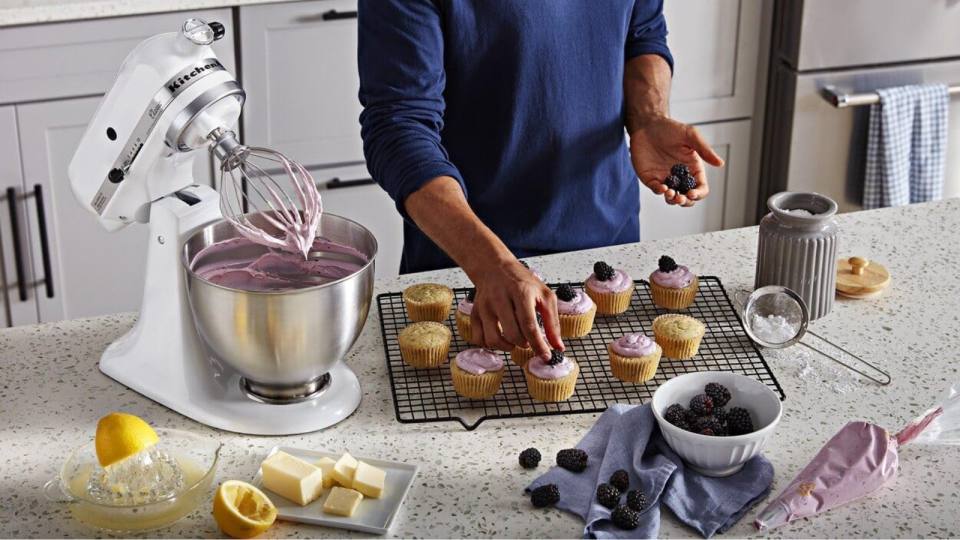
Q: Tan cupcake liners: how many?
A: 11